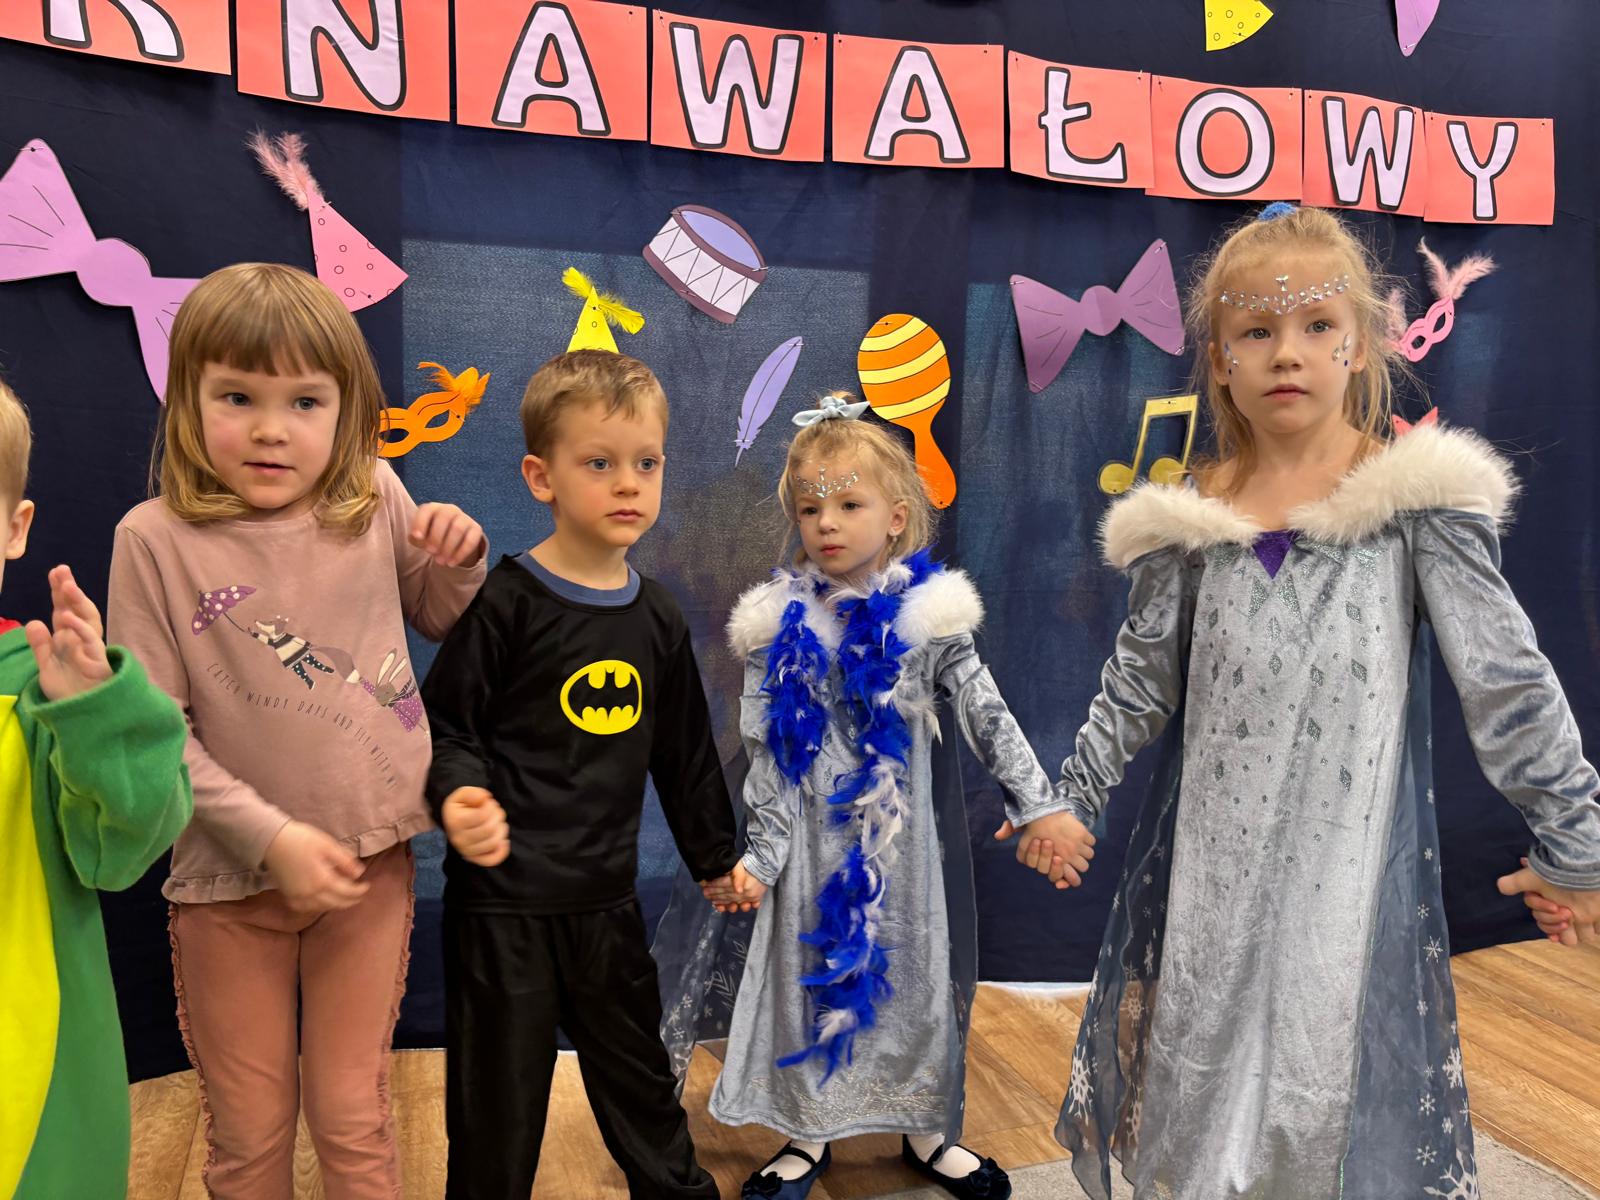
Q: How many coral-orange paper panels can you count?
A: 9